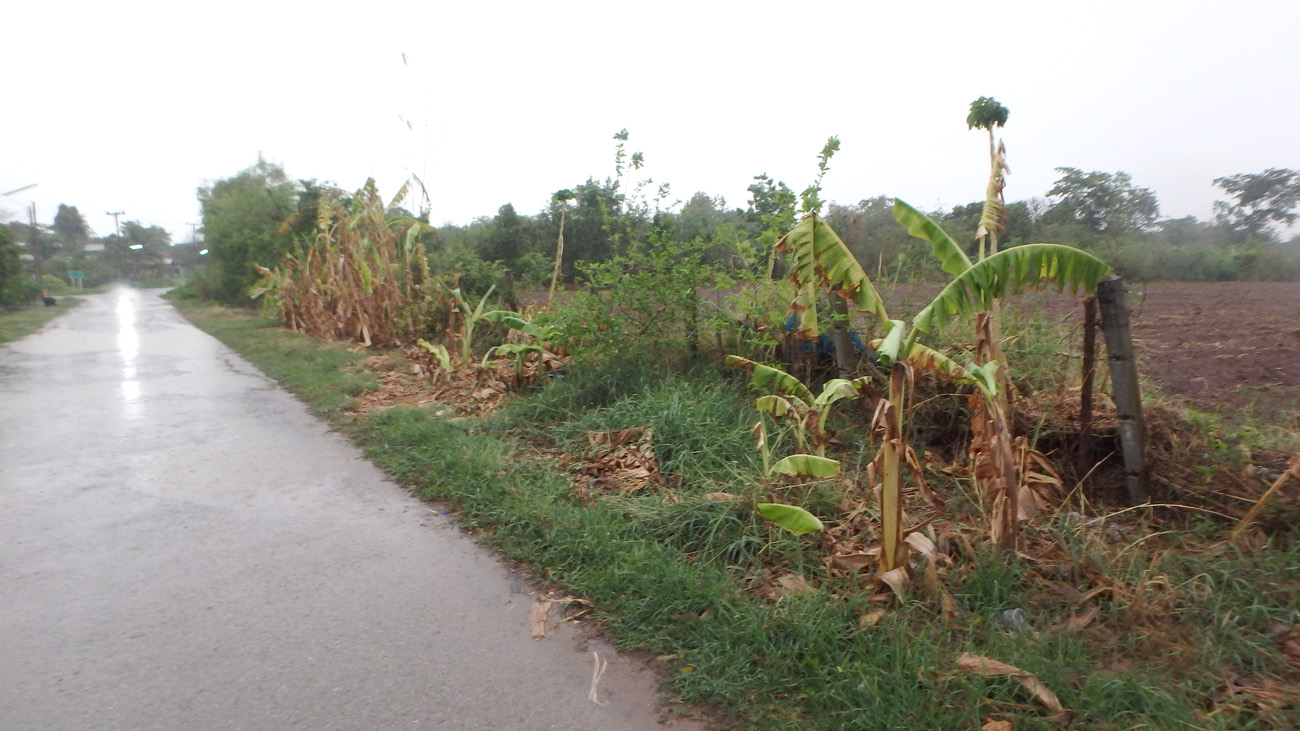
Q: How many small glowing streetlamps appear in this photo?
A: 2